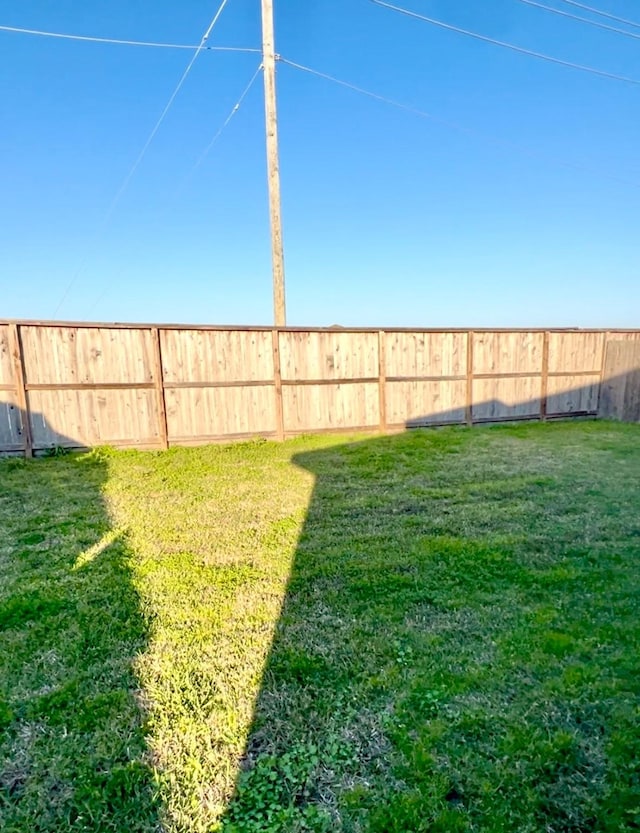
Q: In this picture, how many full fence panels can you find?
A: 6